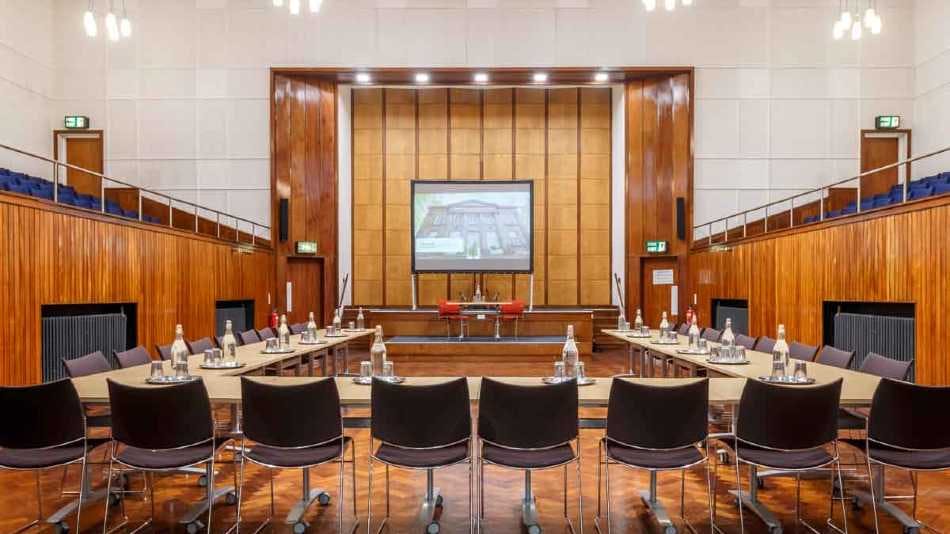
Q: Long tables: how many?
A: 3